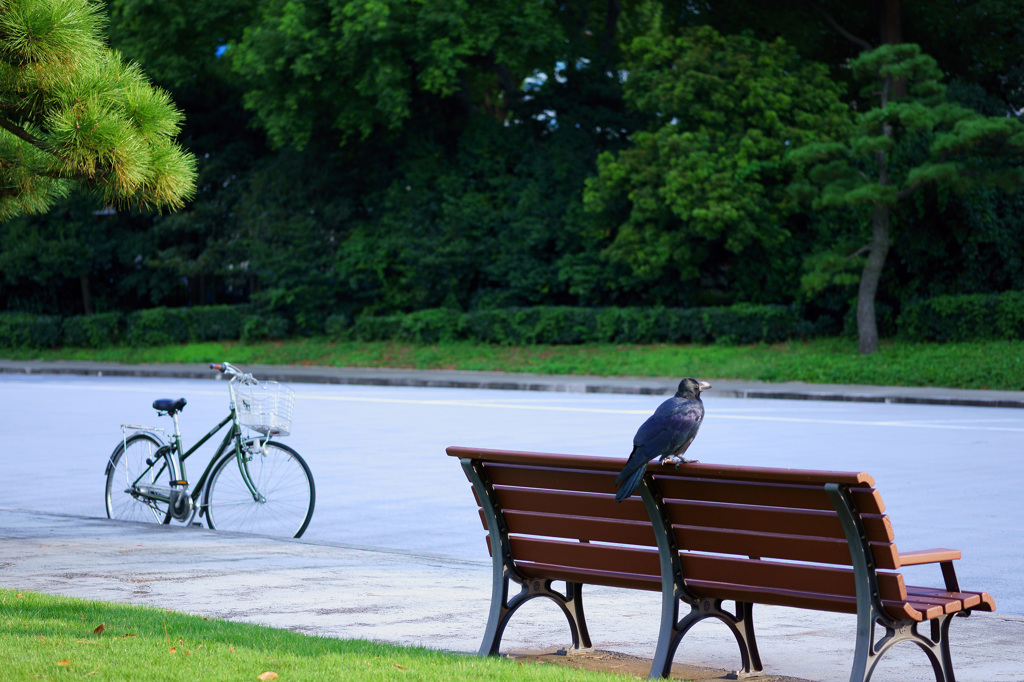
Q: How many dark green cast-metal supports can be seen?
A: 3